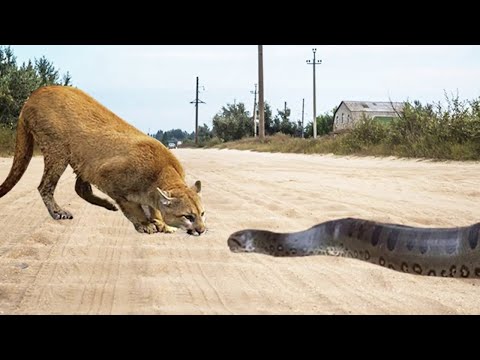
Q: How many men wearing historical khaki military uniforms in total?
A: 0